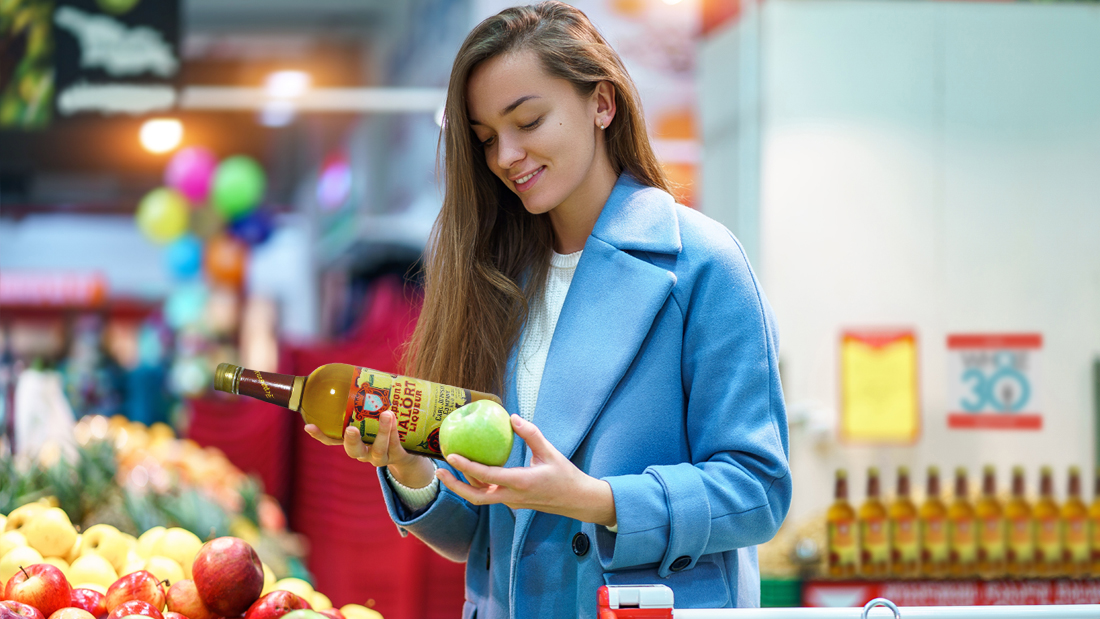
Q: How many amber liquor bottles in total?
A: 11